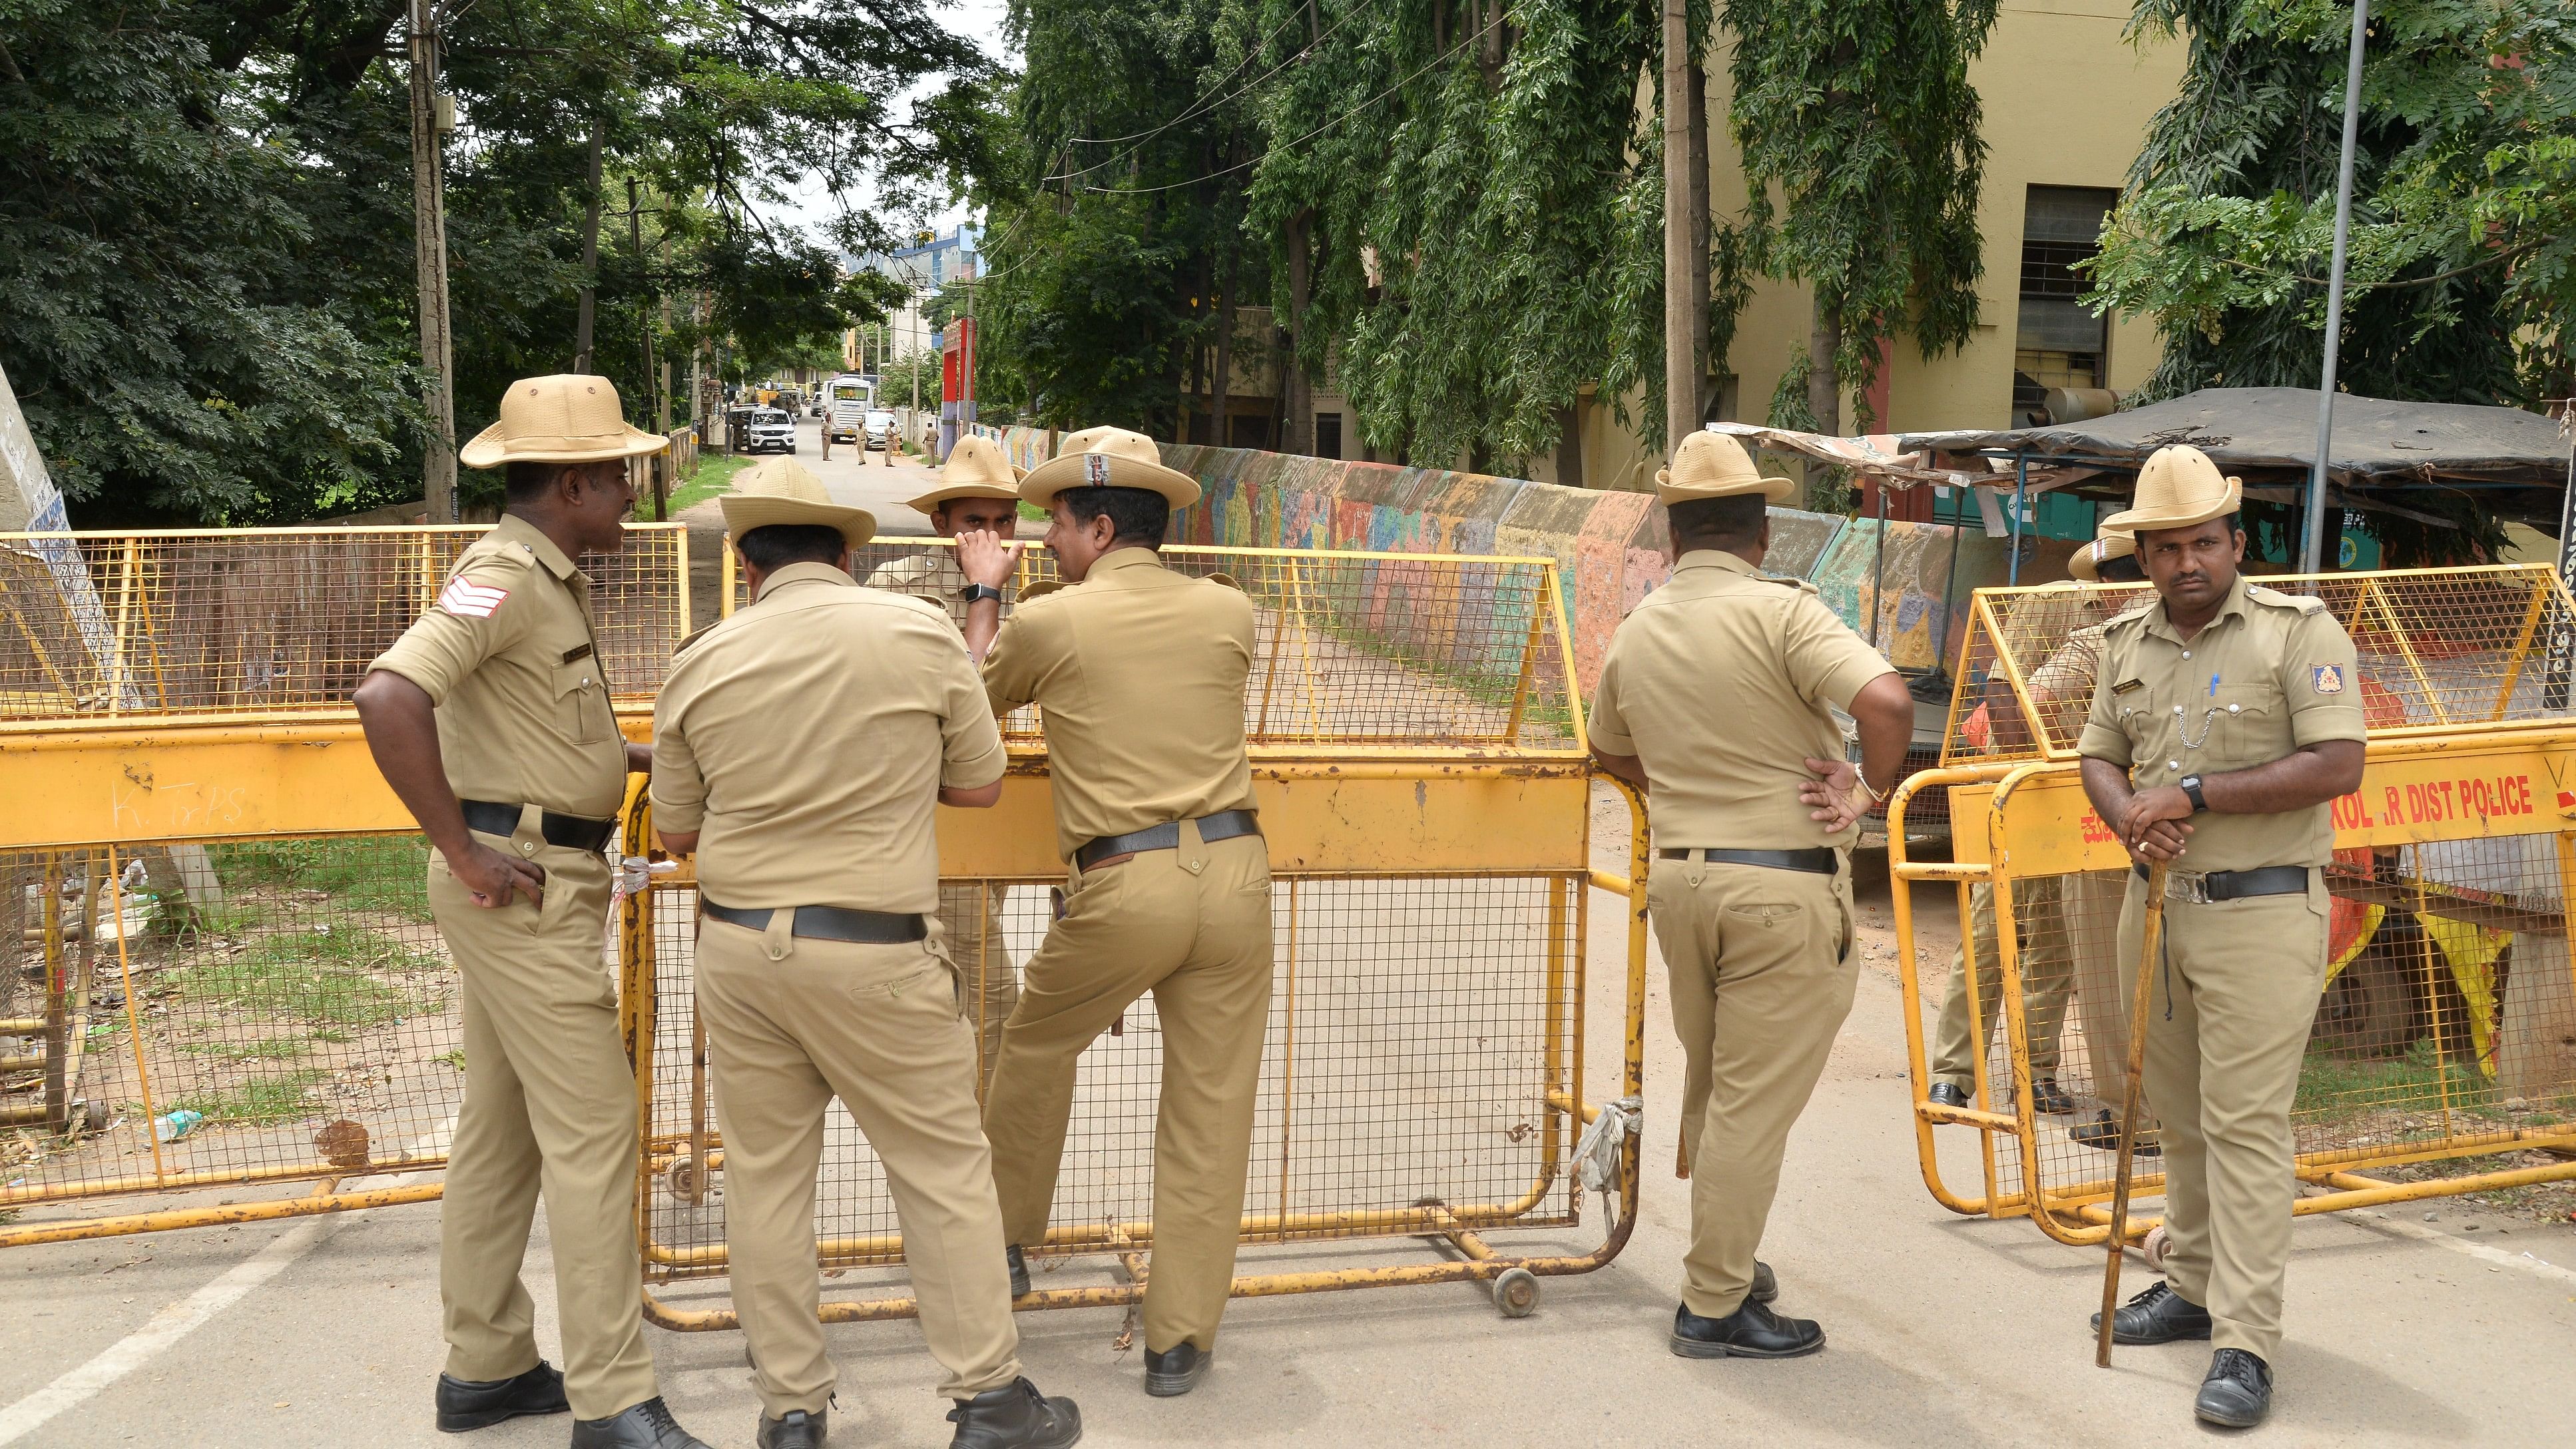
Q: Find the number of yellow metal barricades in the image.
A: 3